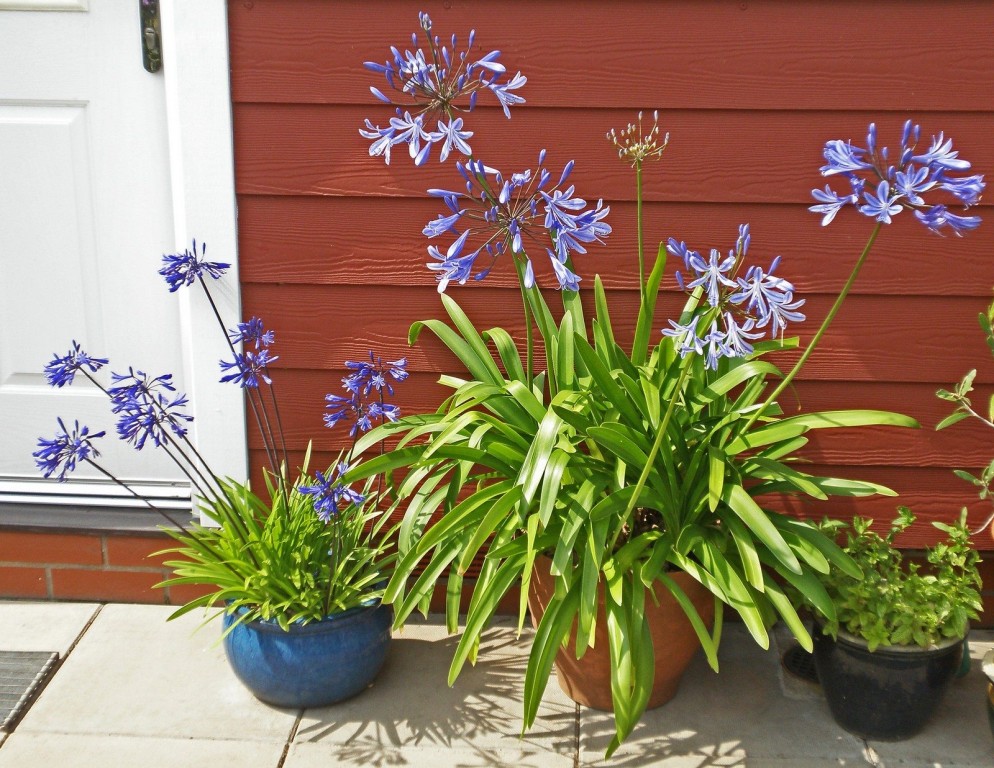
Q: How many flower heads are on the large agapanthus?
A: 5